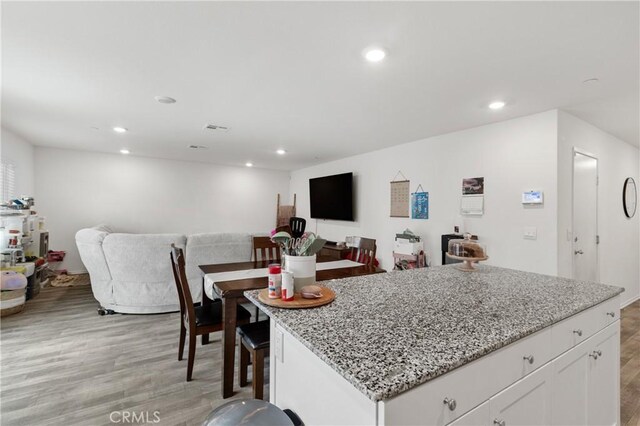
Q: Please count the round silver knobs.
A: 7